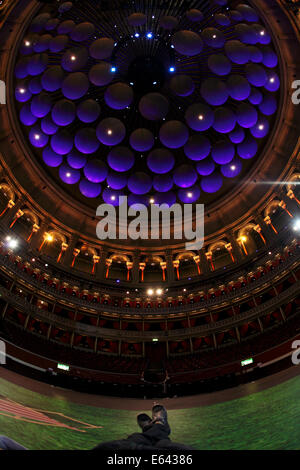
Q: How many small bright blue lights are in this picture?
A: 4